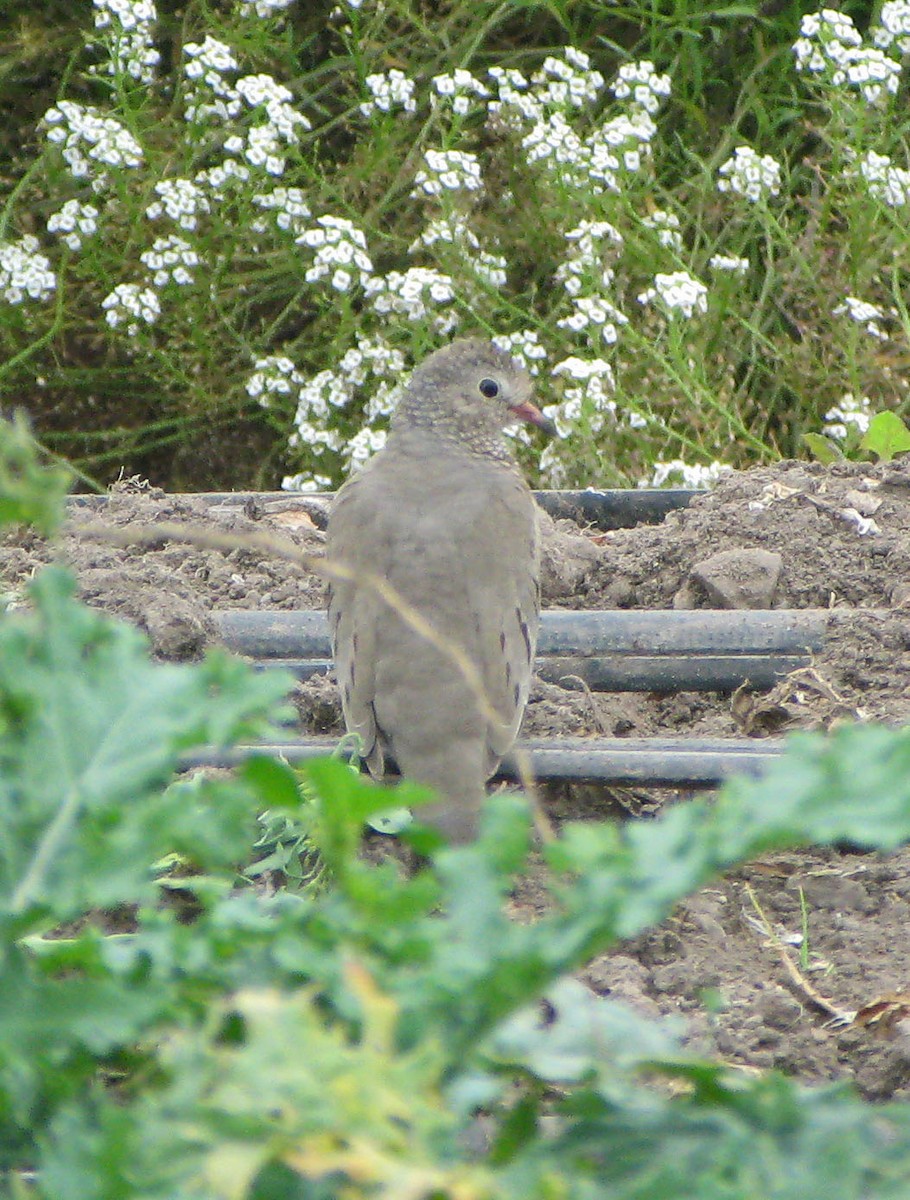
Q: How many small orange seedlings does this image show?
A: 0